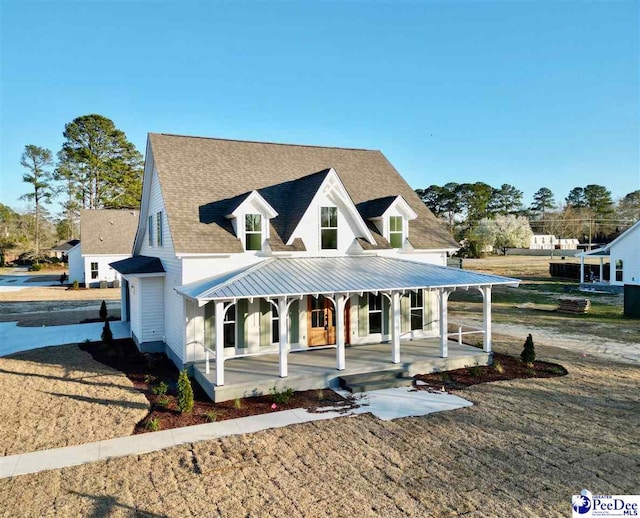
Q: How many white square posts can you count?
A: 6